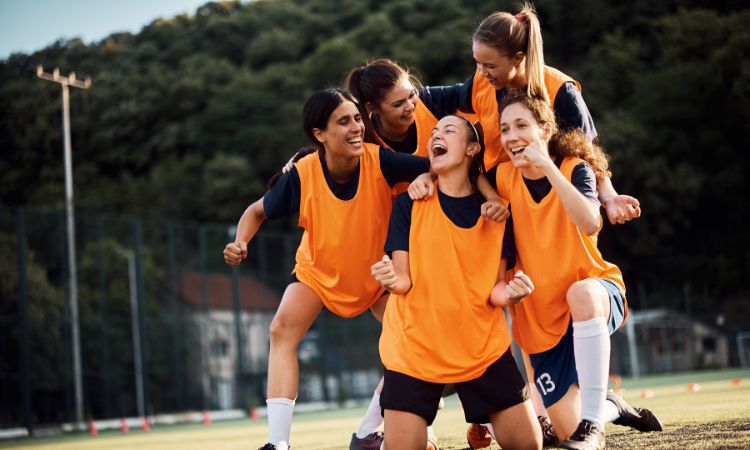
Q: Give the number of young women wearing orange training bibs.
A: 5